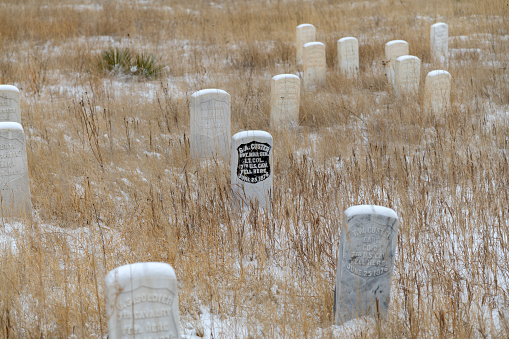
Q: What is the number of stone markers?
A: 14